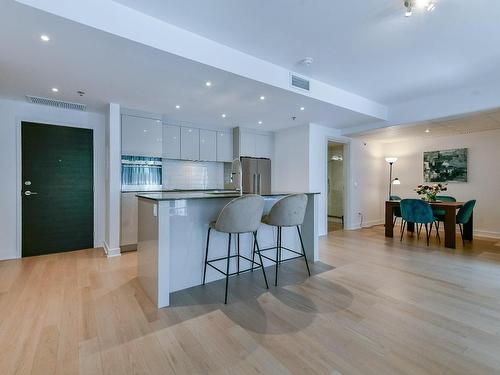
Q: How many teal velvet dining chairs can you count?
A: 4